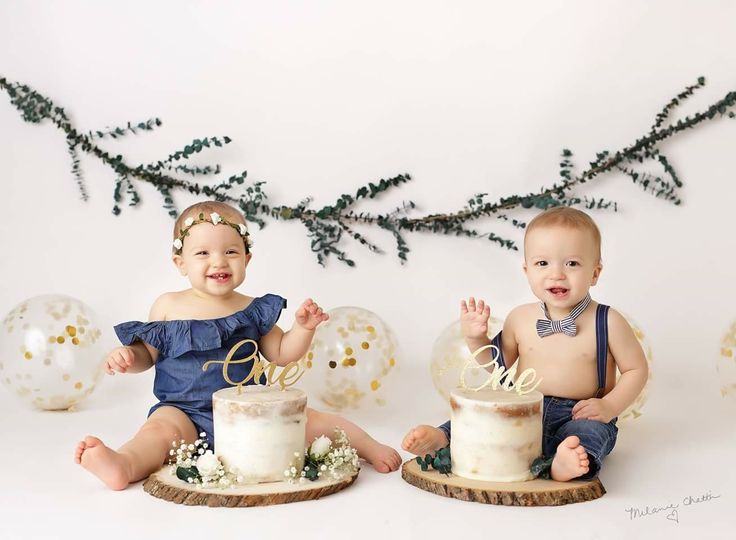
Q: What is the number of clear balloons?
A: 5